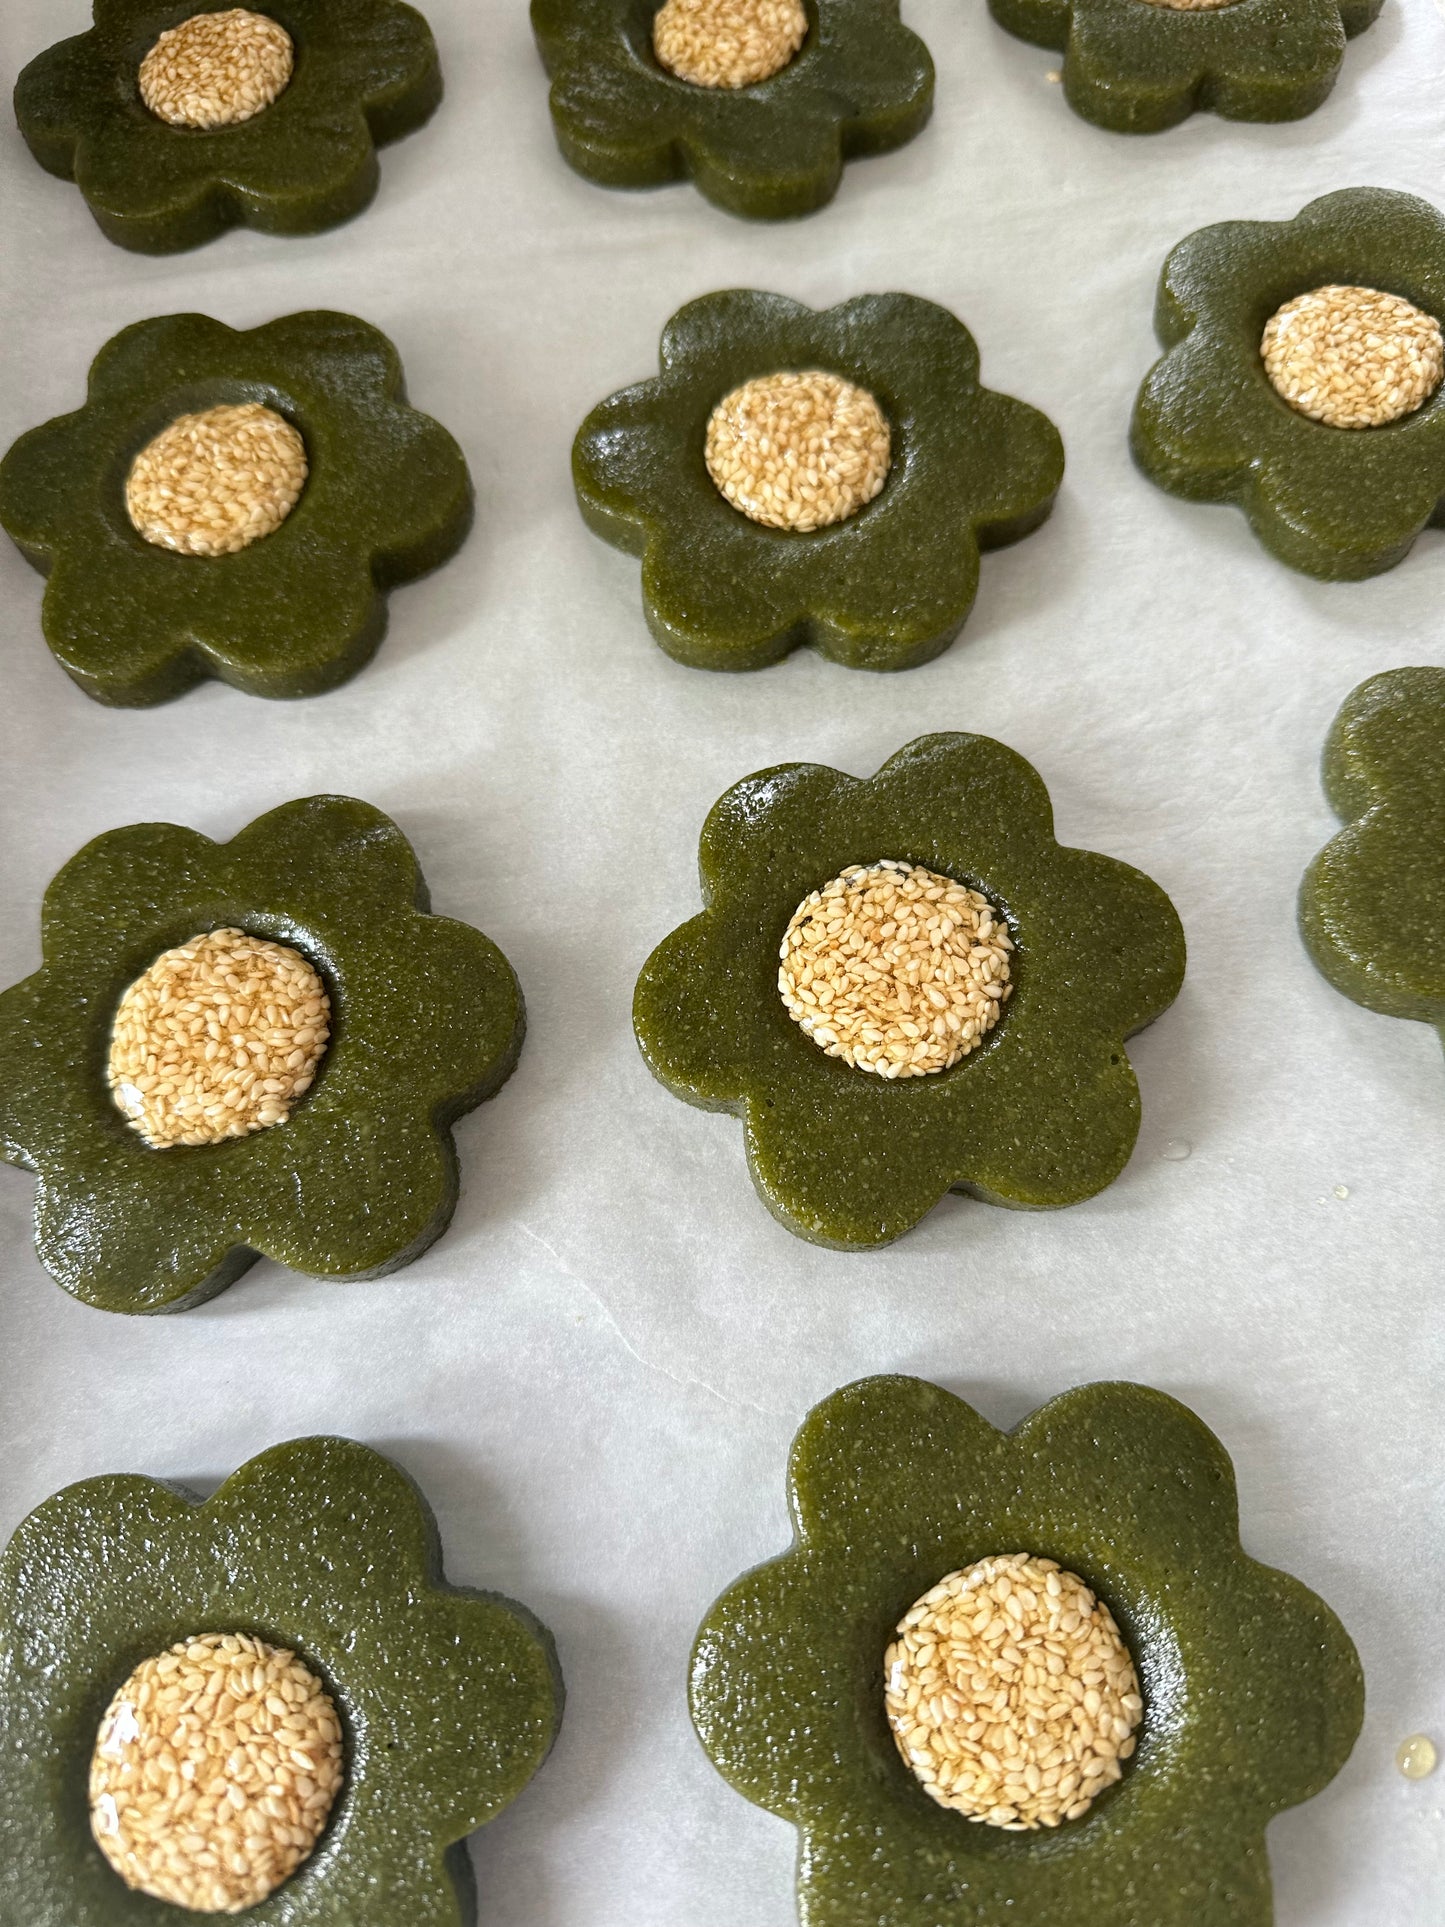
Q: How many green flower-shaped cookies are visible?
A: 11